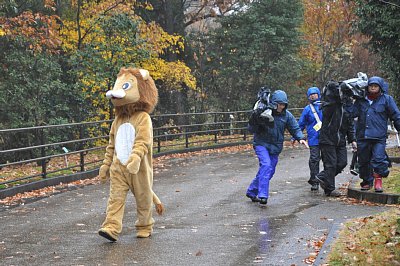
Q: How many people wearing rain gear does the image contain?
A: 4